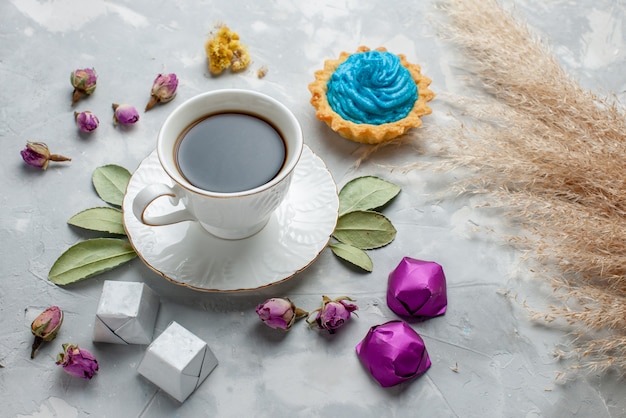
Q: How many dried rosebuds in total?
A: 9